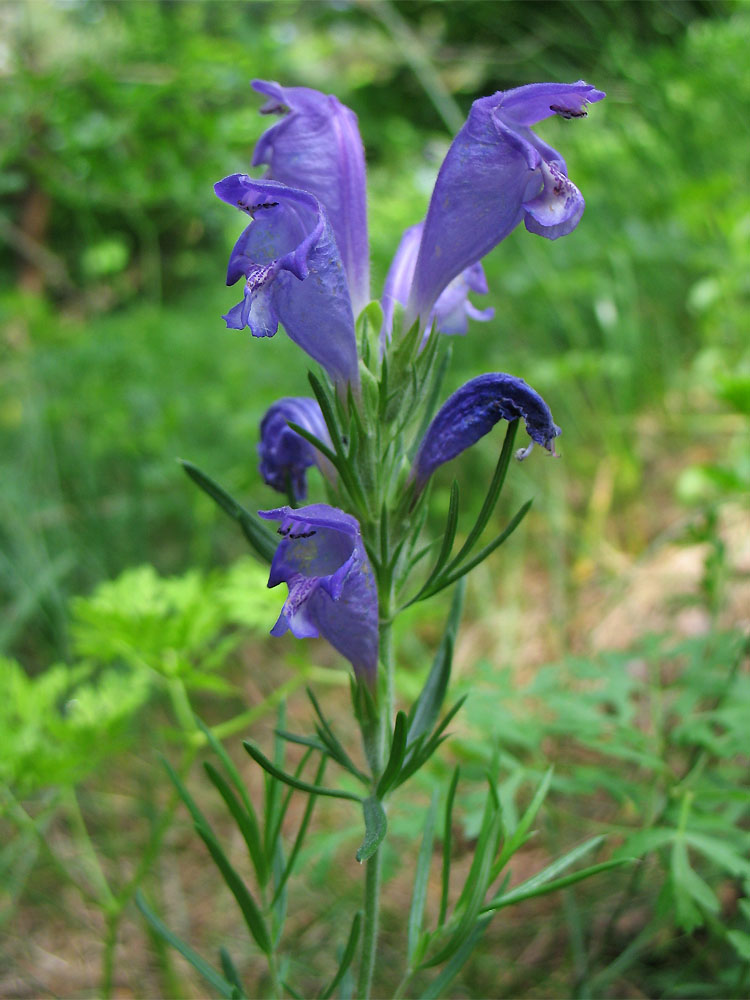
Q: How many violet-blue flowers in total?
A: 7